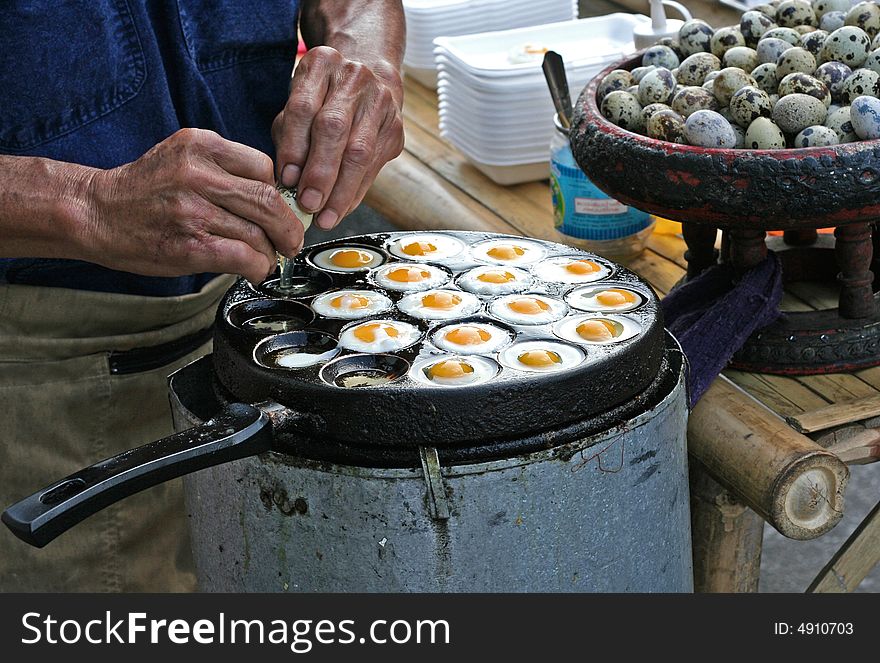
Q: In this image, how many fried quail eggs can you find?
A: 15